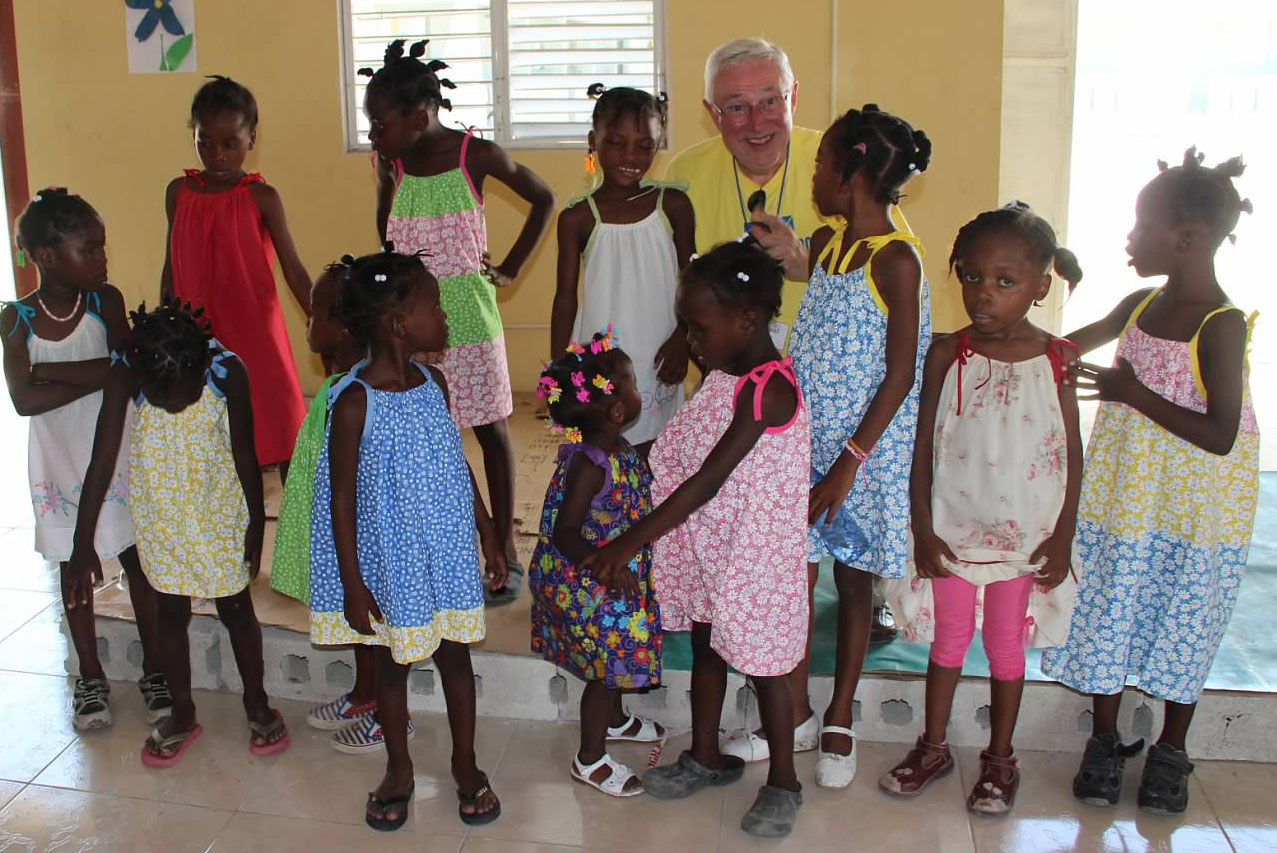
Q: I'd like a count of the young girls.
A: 12